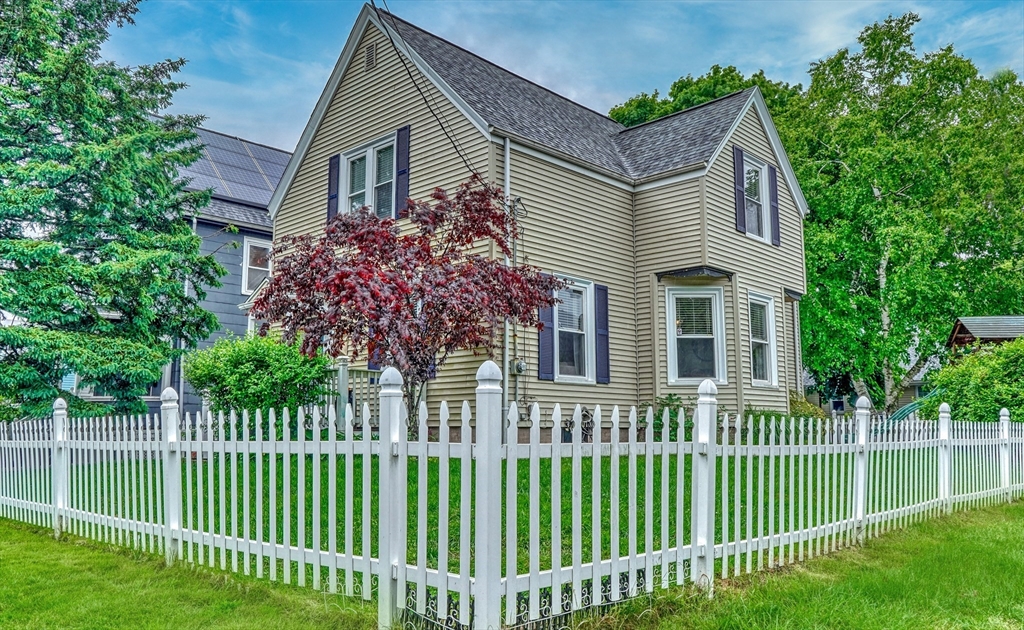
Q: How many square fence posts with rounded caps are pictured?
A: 8